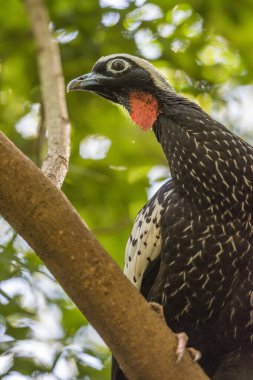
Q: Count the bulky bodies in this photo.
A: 1